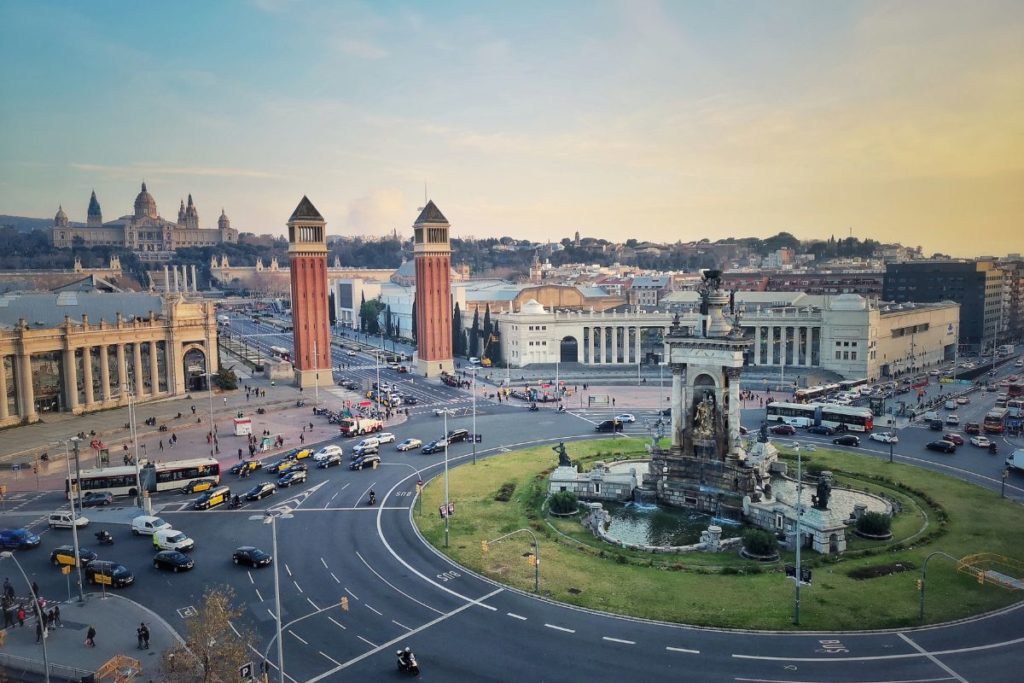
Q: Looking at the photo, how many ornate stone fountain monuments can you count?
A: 1